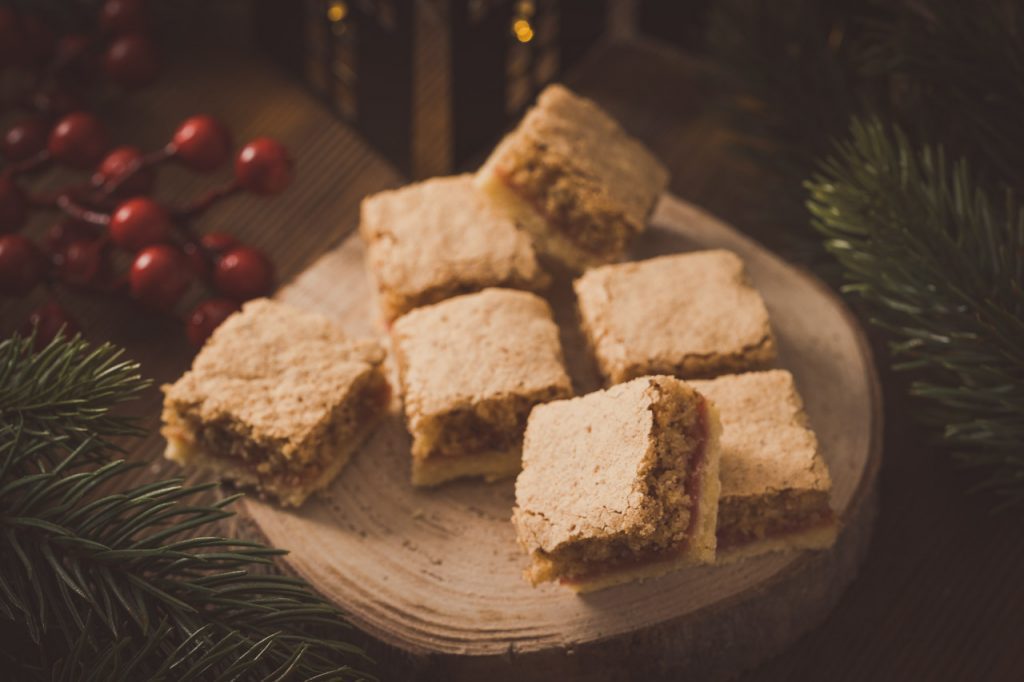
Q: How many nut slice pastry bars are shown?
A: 7